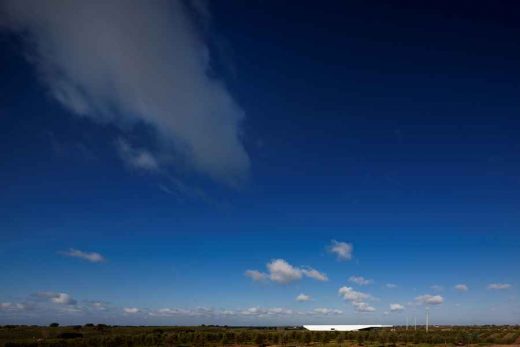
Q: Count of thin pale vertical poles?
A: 3